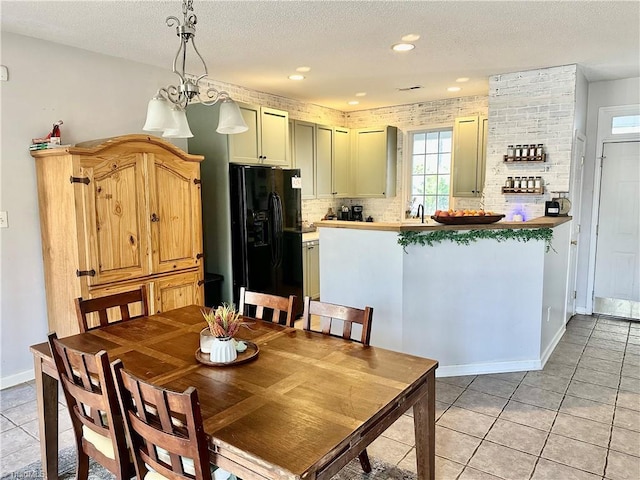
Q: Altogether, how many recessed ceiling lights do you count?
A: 4